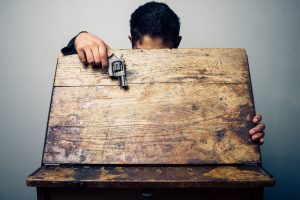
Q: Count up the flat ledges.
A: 1